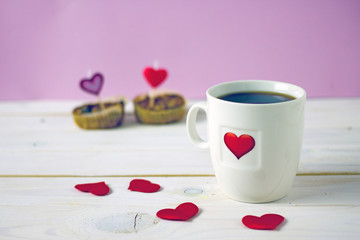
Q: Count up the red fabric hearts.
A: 4